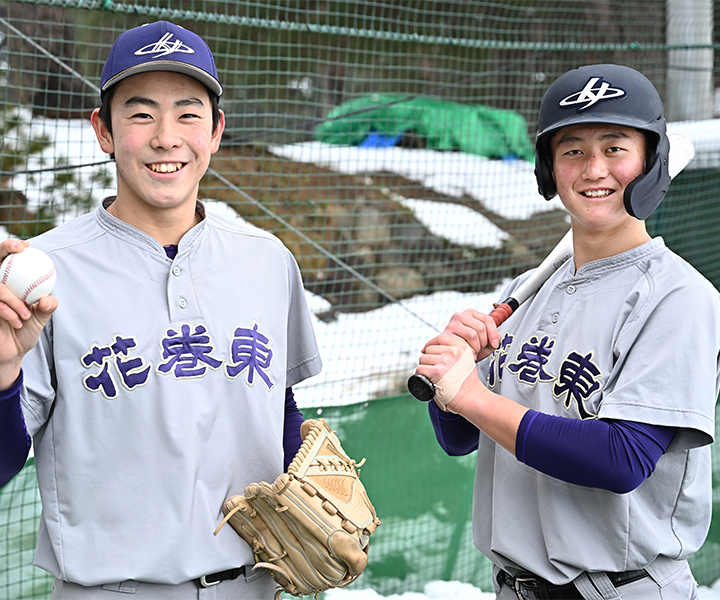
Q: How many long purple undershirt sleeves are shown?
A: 4